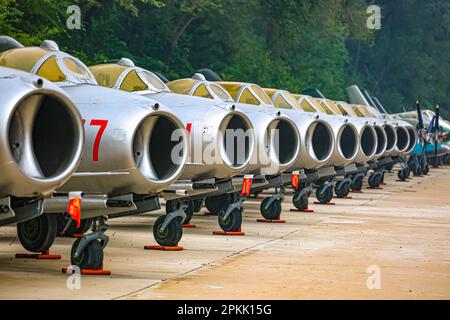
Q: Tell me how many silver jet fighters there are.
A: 11